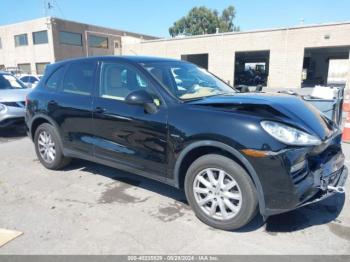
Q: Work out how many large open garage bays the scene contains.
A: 3